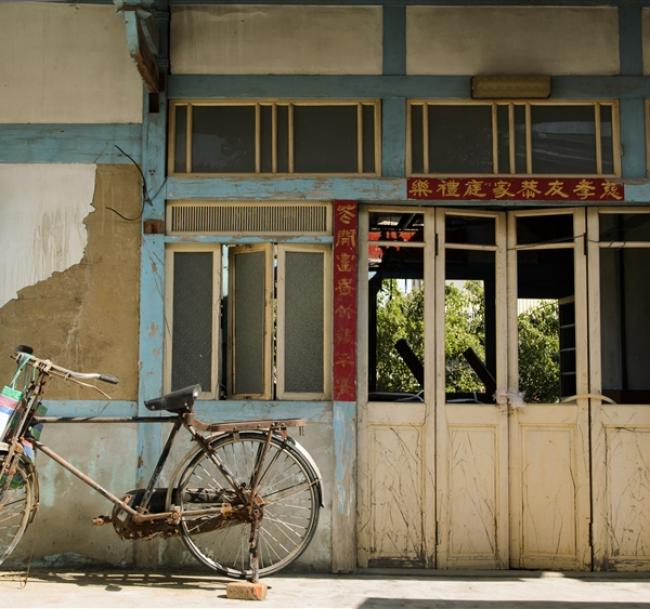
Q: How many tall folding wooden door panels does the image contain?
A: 4